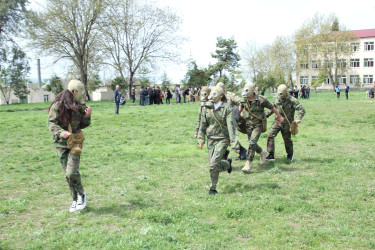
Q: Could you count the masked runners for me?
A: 6